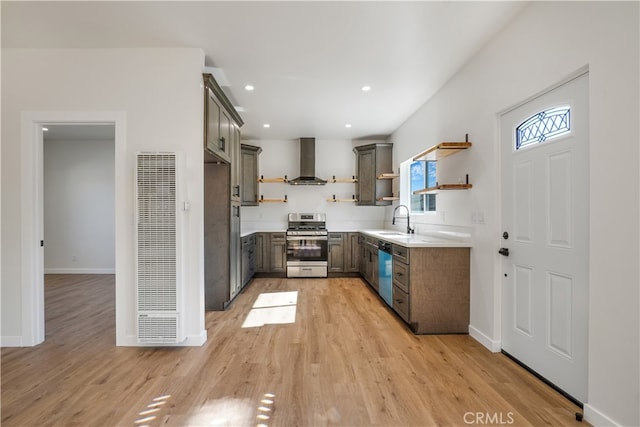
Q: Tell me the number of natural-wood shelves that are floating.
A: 8